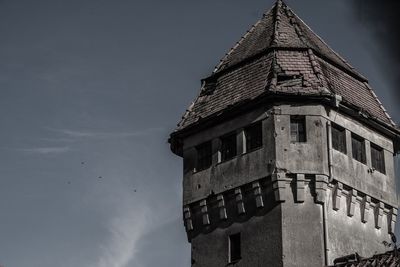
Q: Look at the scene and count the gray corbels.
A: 13